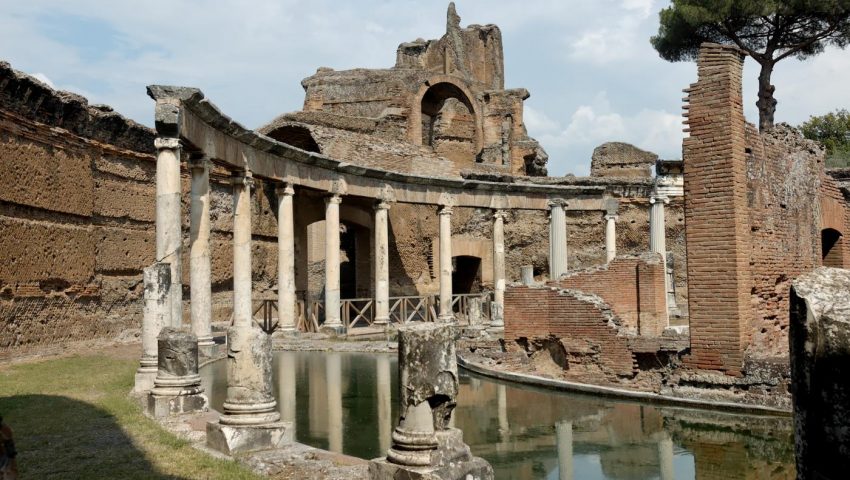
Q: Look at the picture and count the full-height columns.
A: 11